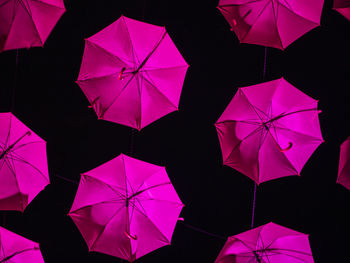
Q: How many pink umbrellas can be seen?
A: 10